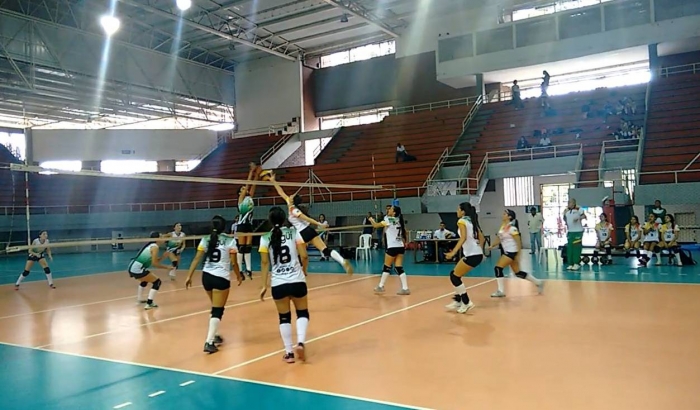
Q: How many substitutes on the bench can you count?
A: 4